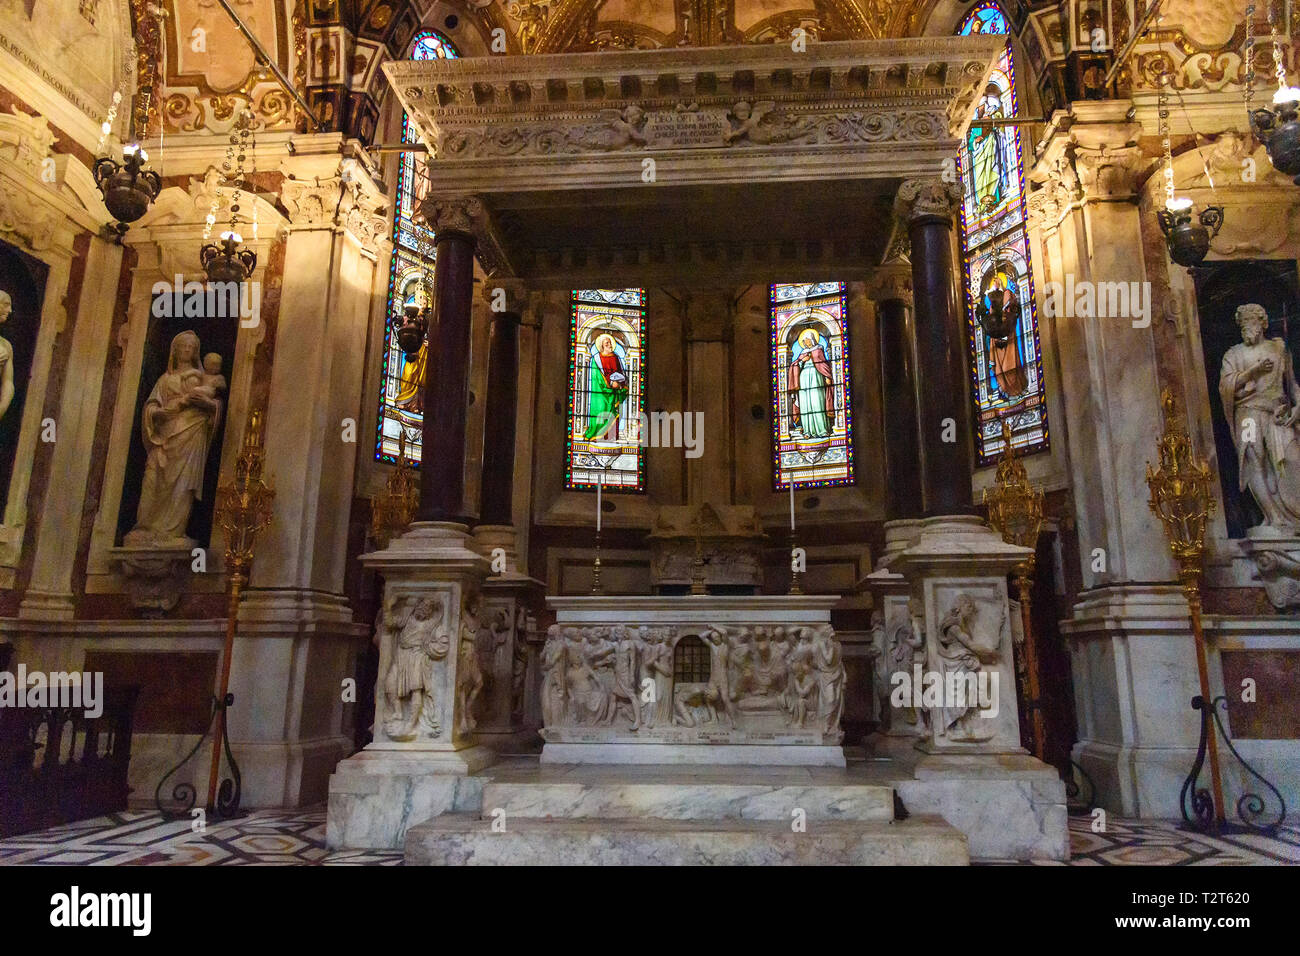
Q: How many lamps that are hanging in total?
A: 6